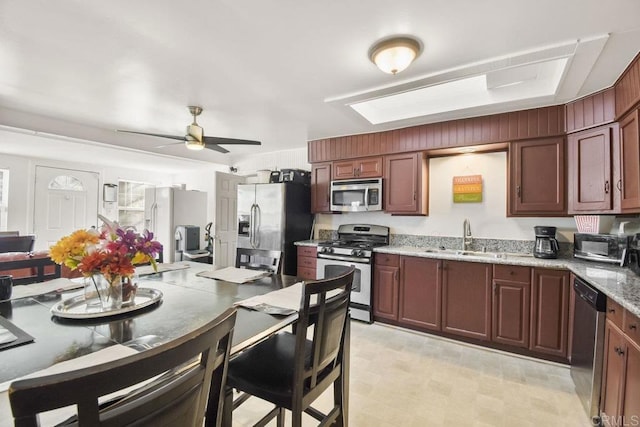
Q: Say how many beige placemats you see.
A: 5